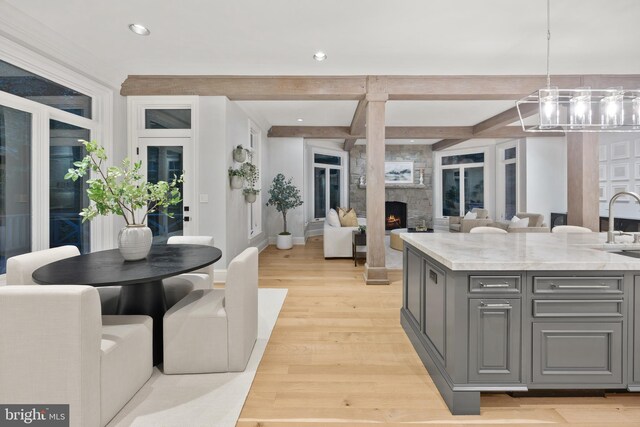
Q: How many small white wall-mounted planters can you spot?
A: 3